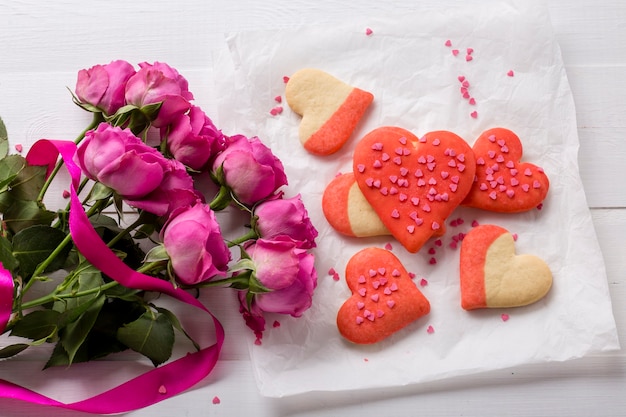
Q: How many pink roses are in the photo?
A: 9